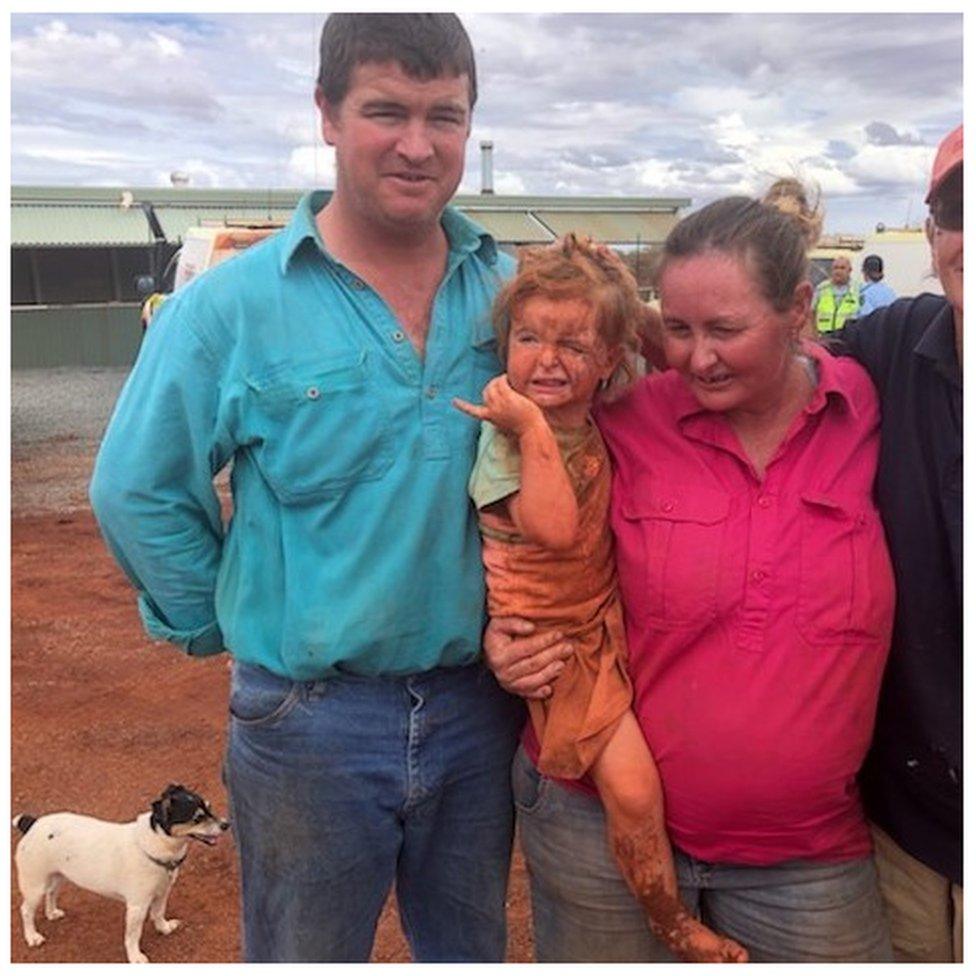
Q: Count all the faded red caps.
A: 1